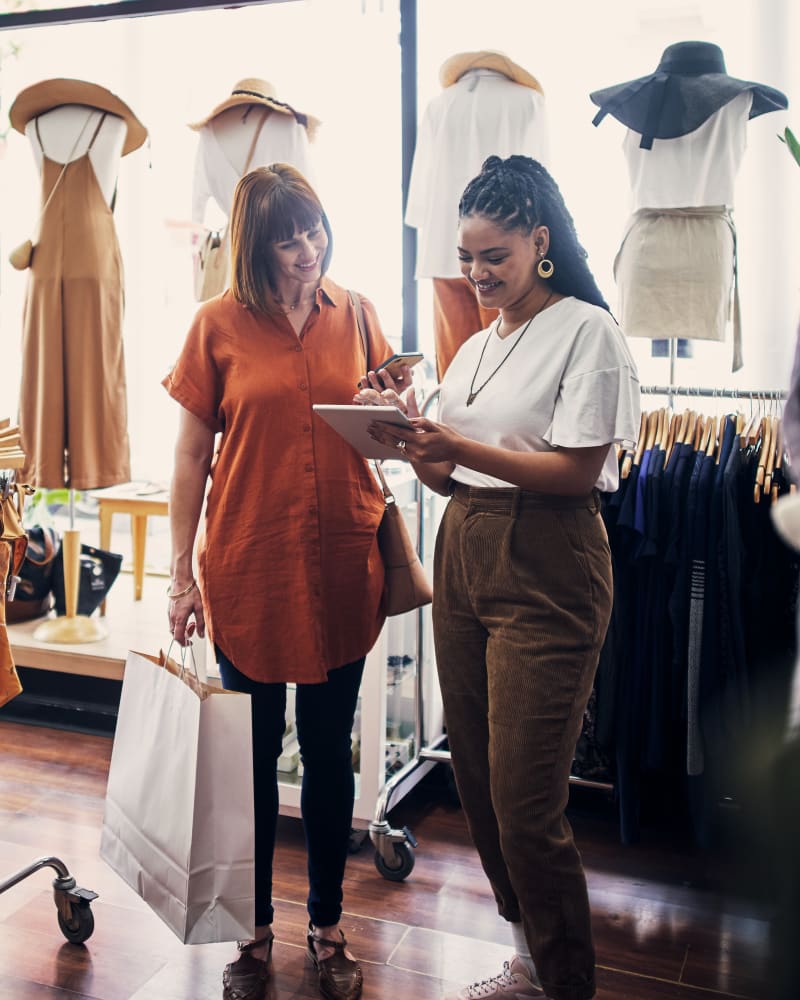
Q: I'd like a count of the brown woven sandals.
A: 2